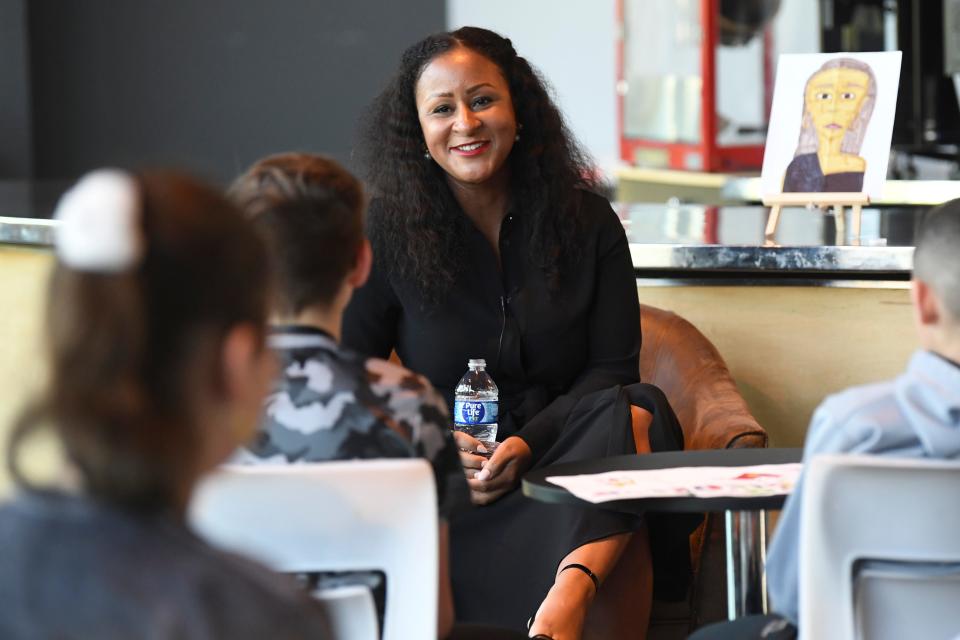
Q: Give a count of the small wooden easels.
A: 1